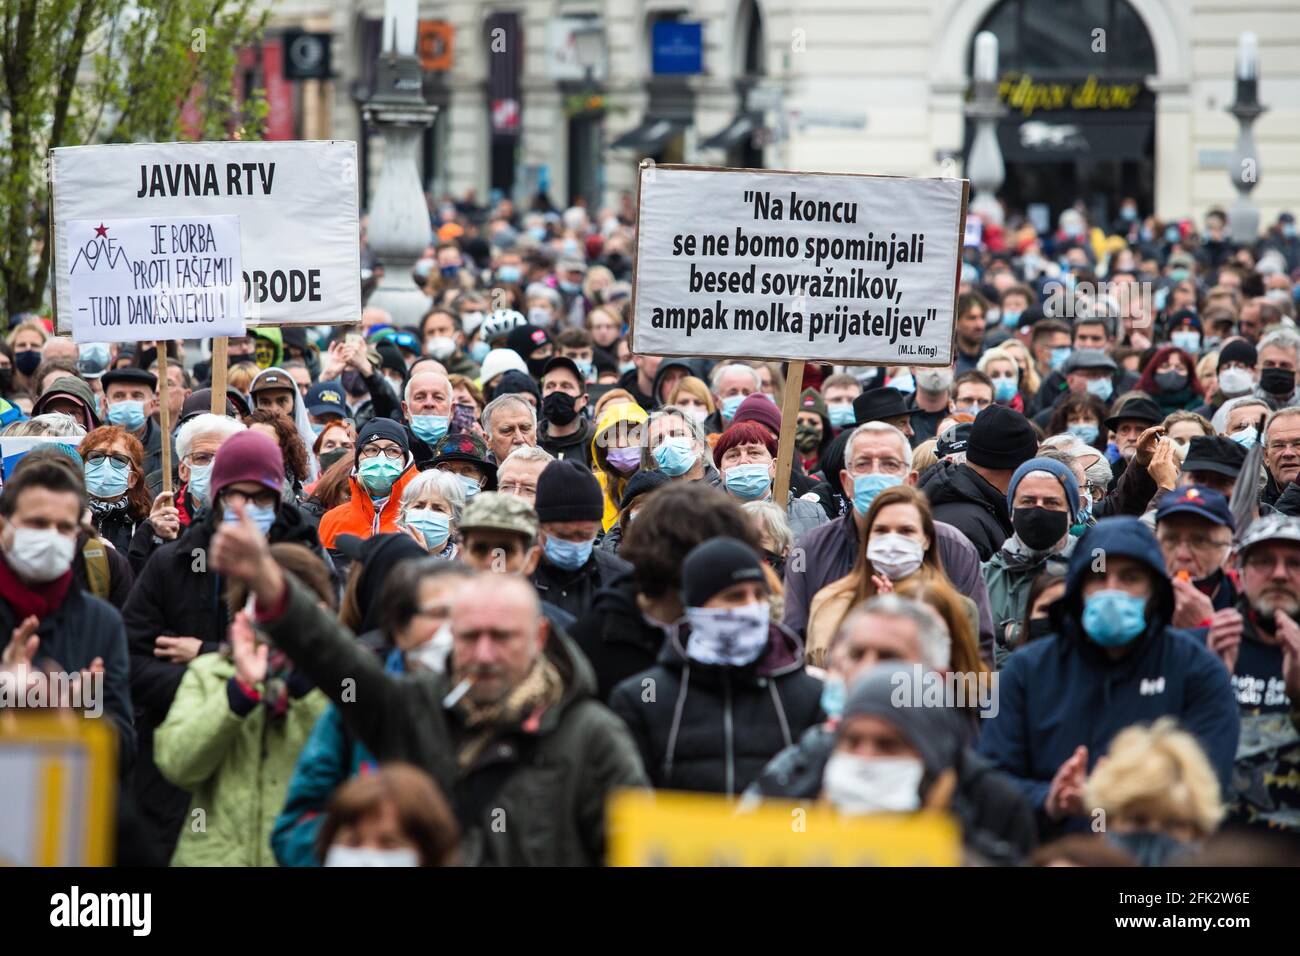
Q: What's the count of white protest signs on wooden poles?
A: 3